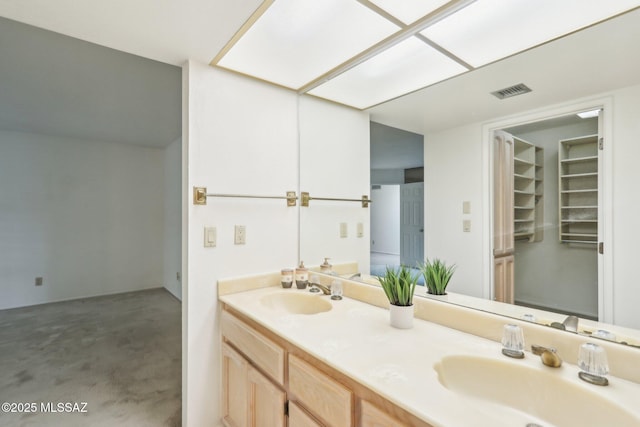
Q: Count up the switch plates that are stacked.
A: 2